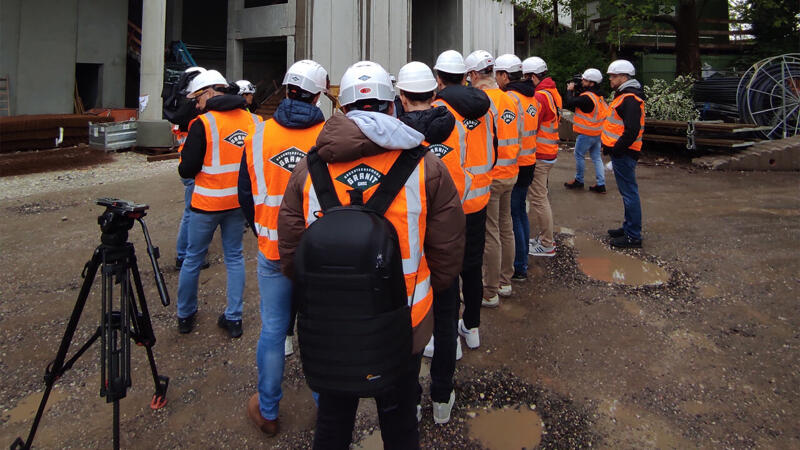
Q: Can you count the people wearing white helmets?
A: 12